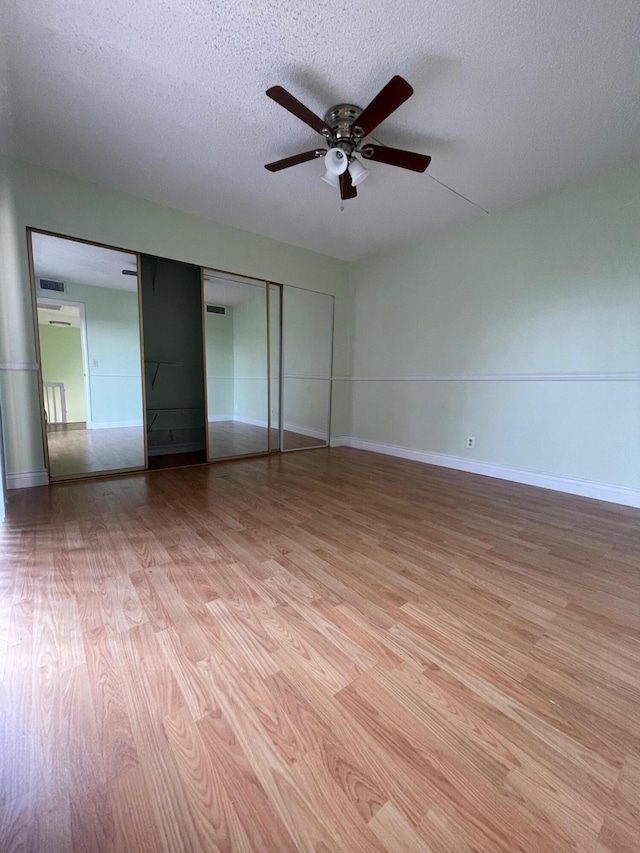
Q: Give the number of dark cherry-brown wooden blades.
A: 5